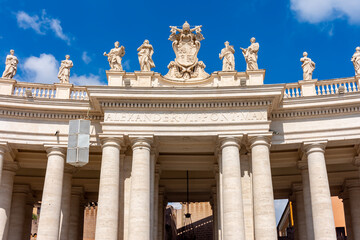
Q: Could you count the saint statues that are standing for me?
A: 8